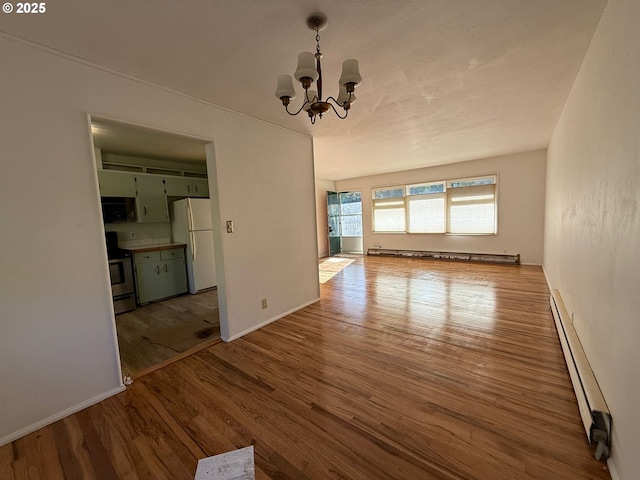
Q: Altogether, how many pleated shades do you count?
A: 3